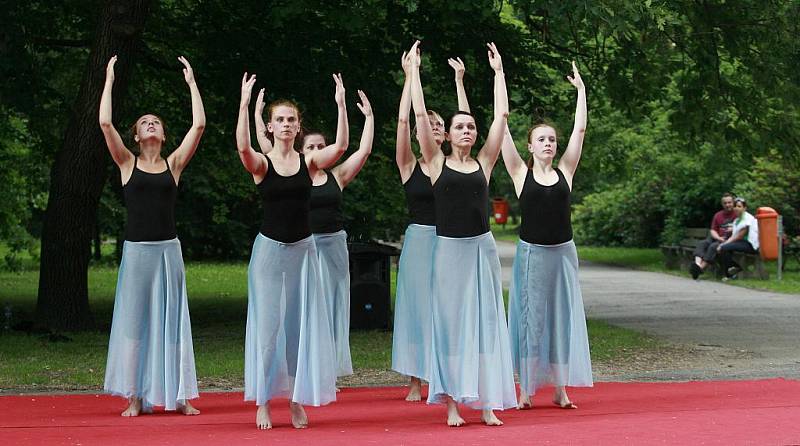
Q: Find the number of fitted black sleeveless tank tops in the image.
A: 6